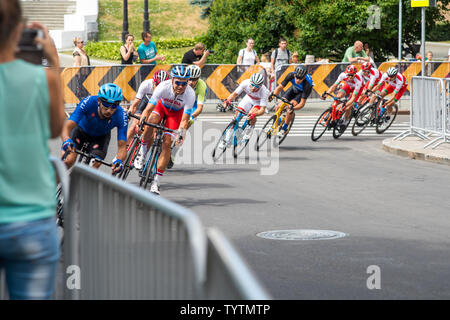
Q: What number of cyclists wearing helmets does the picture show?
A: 9